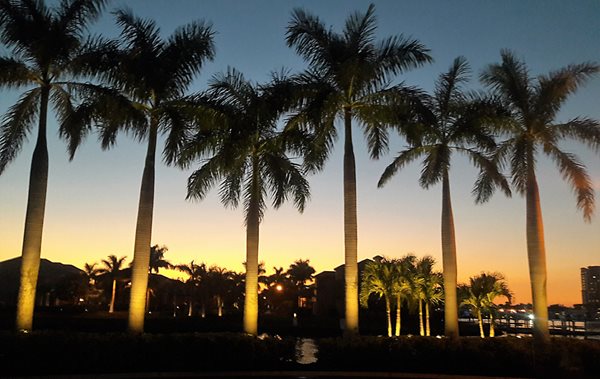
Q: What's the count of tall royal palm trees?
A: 6